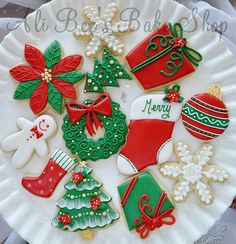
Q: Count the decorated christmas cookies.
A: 12